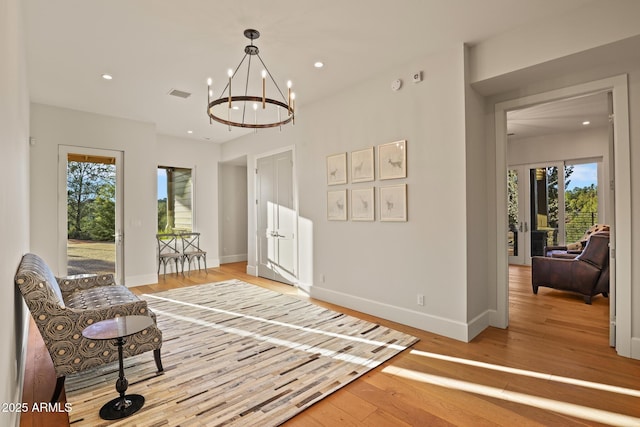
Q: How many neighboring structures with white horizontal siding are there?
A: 1